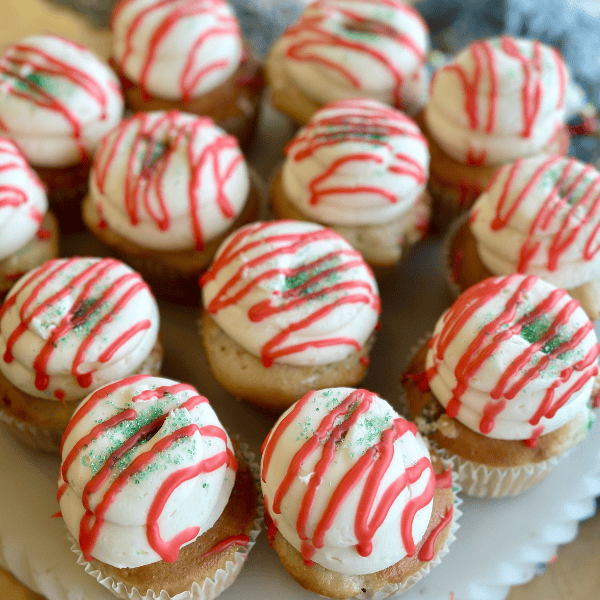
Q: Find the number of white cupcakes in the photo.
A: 13